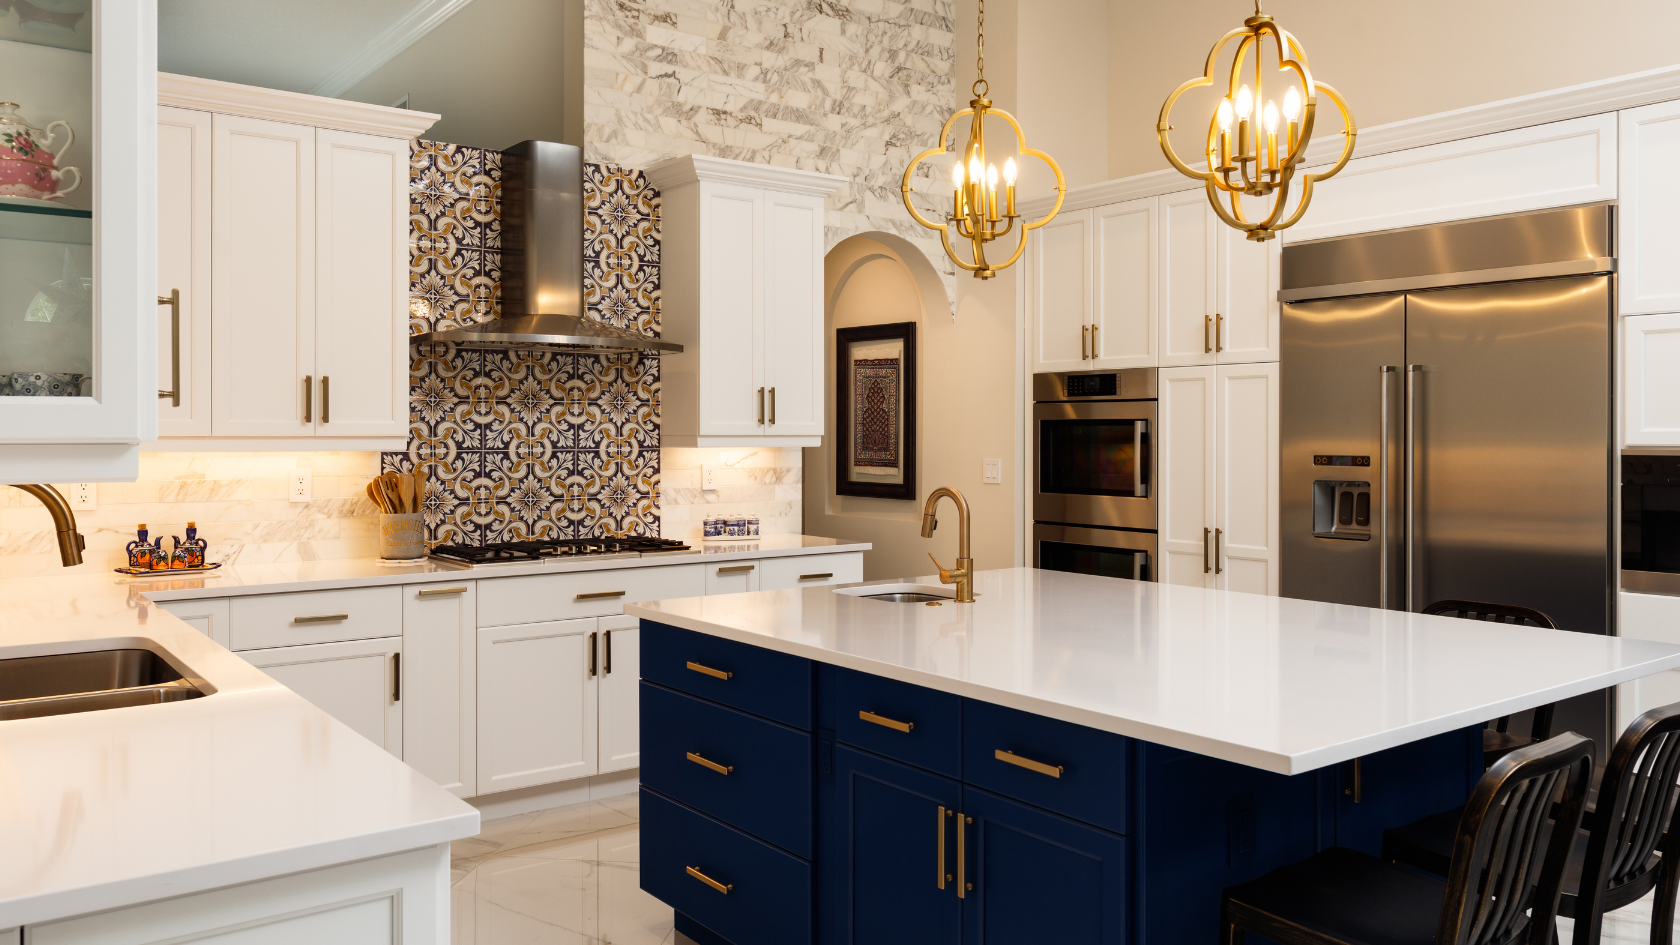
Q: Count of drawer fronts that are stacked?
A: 3